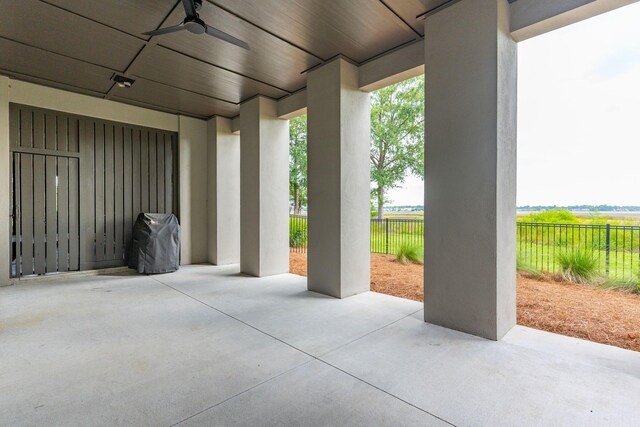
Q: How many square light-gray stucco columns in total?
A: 4